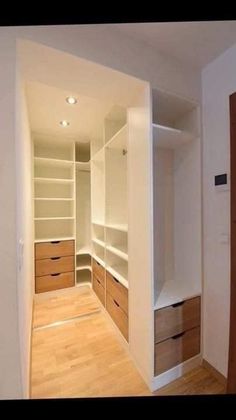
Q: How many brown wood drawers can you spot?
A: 9